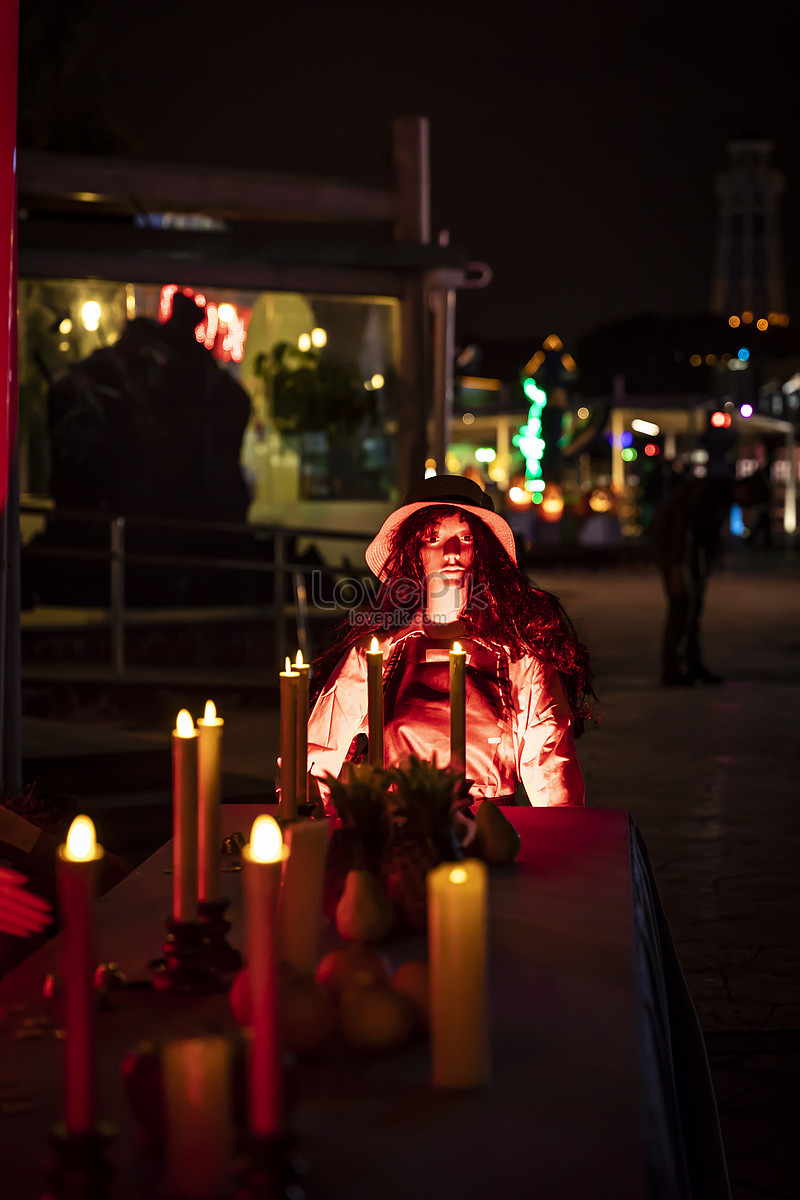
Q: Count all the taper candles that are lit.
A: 8